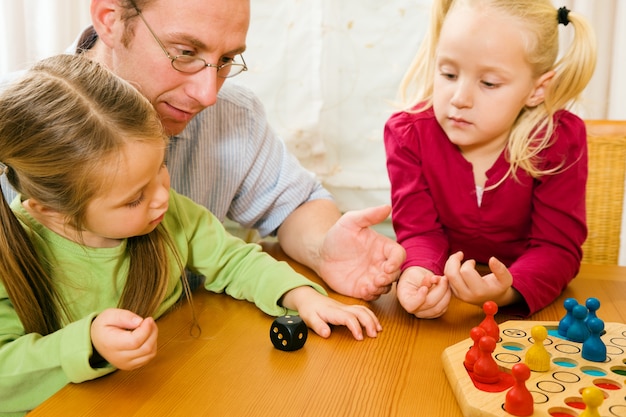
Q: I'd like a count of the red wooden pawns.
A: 4